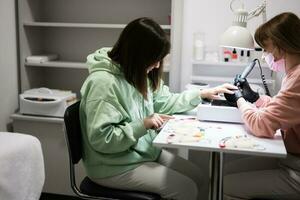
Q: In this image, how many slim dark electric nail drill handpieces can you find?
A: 1